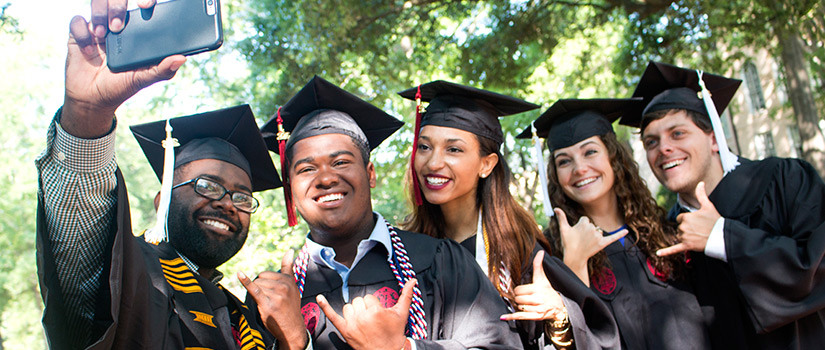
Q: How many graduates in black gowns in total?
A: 5